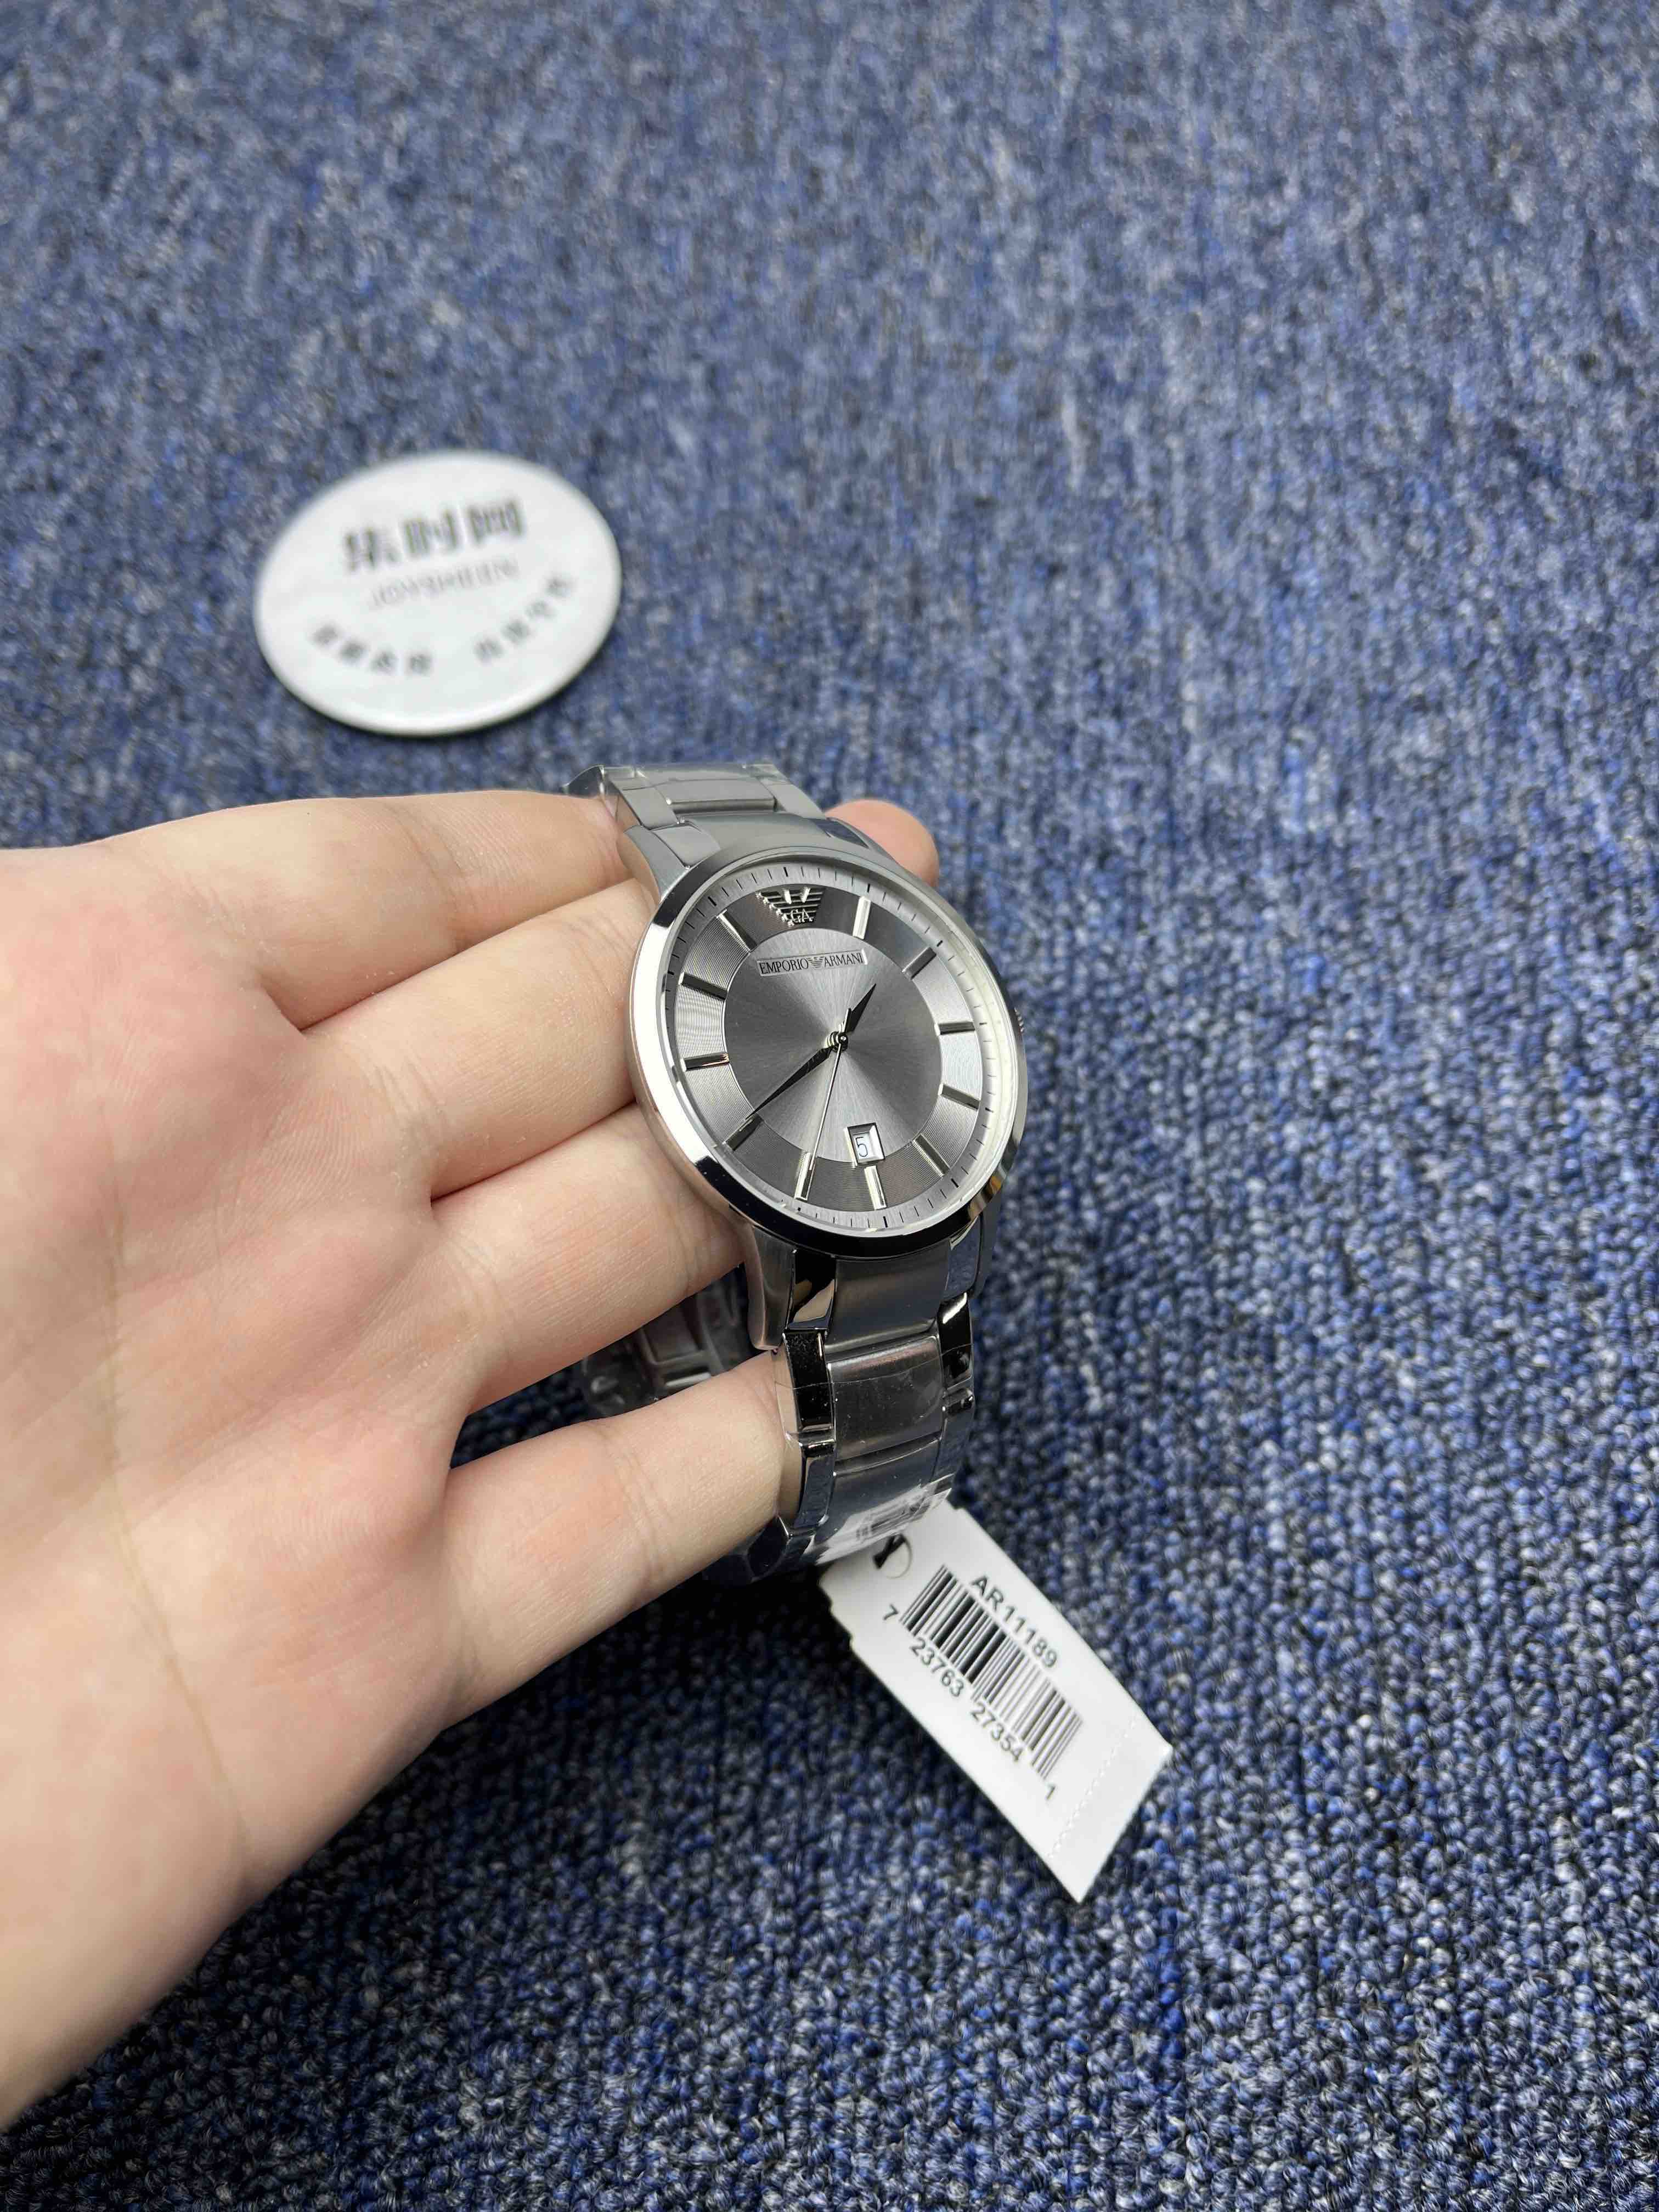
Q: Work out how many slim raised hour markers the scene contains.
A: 11